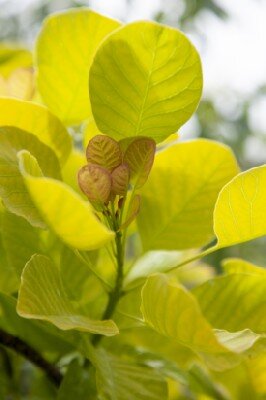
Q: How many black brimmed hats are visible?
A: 0